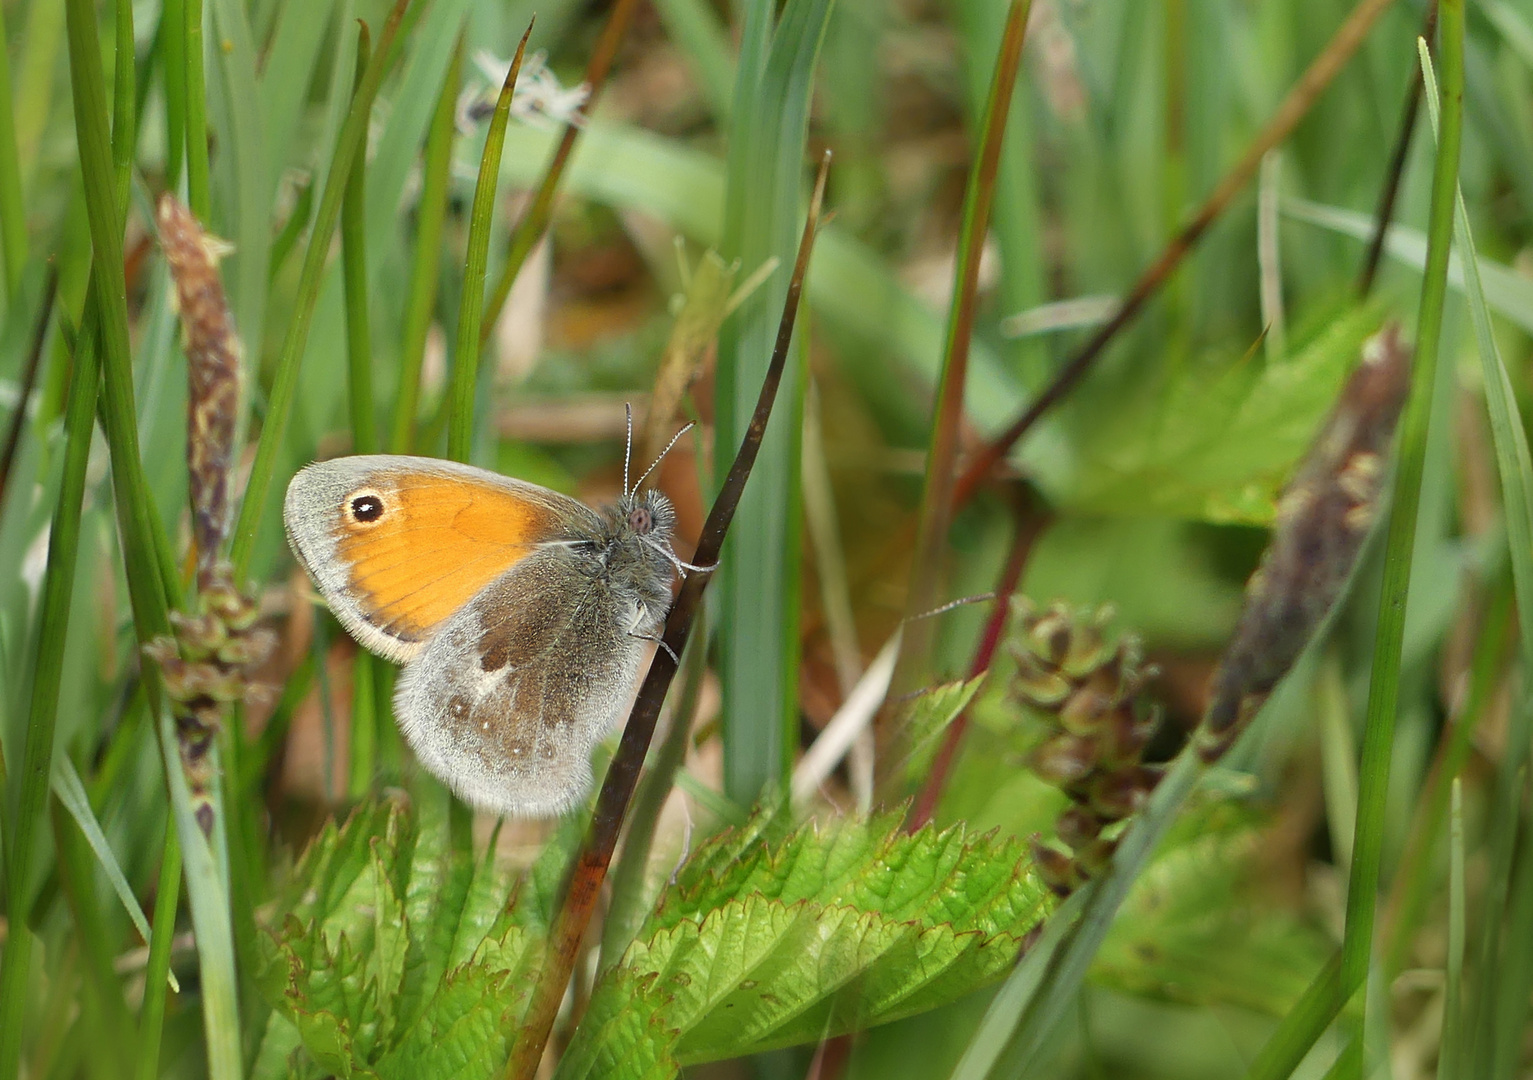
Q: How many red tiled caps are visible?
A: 0